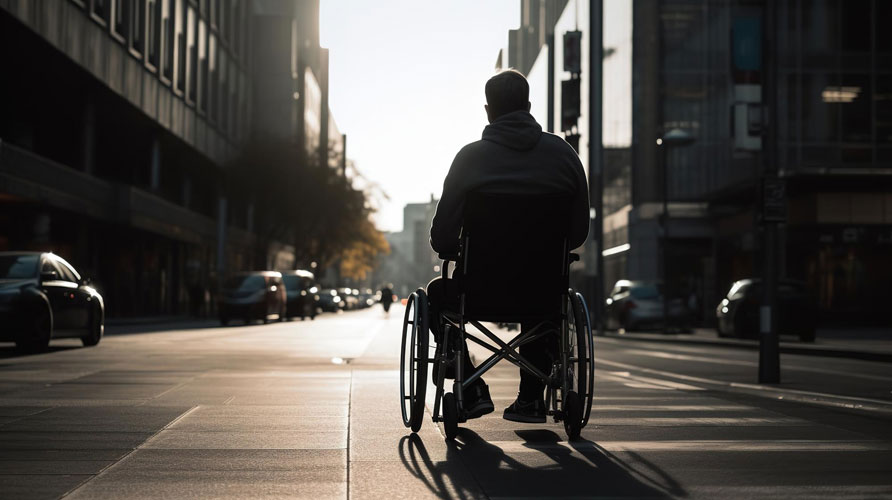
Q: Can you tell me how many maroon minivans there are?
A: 1